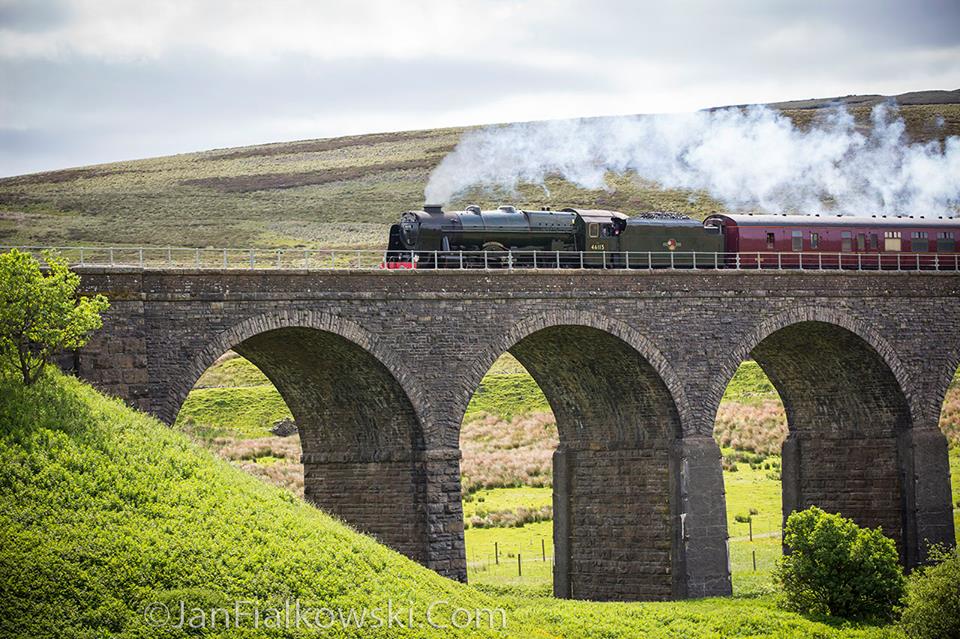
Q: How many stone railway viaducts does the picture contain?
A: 1